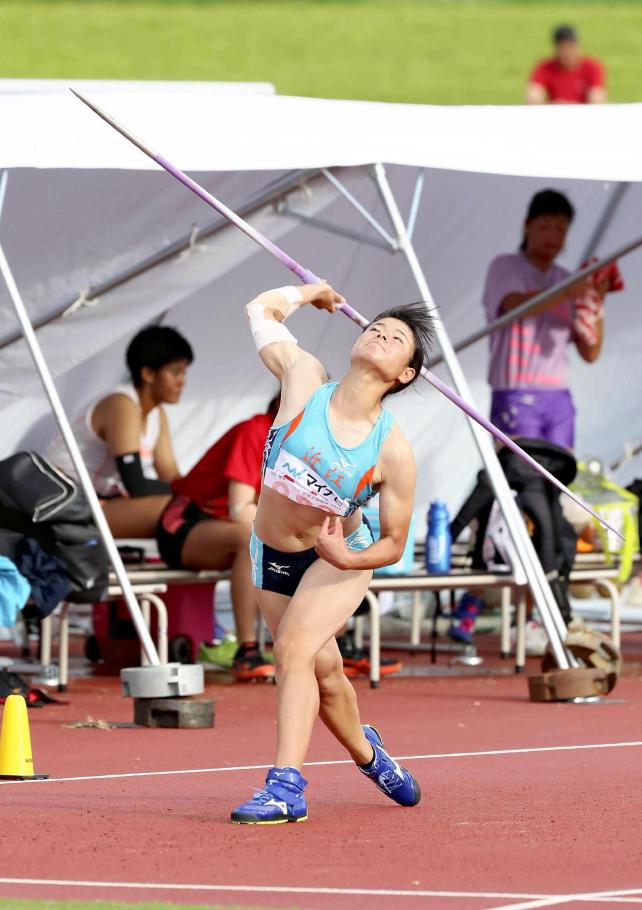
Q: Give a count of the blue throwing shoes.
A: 2